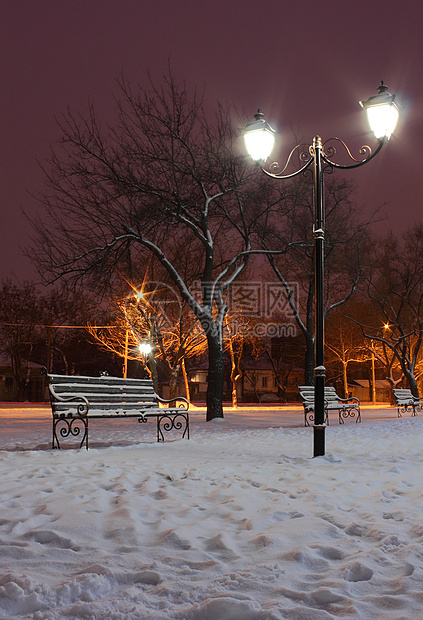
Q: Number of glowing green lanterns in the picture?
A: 0